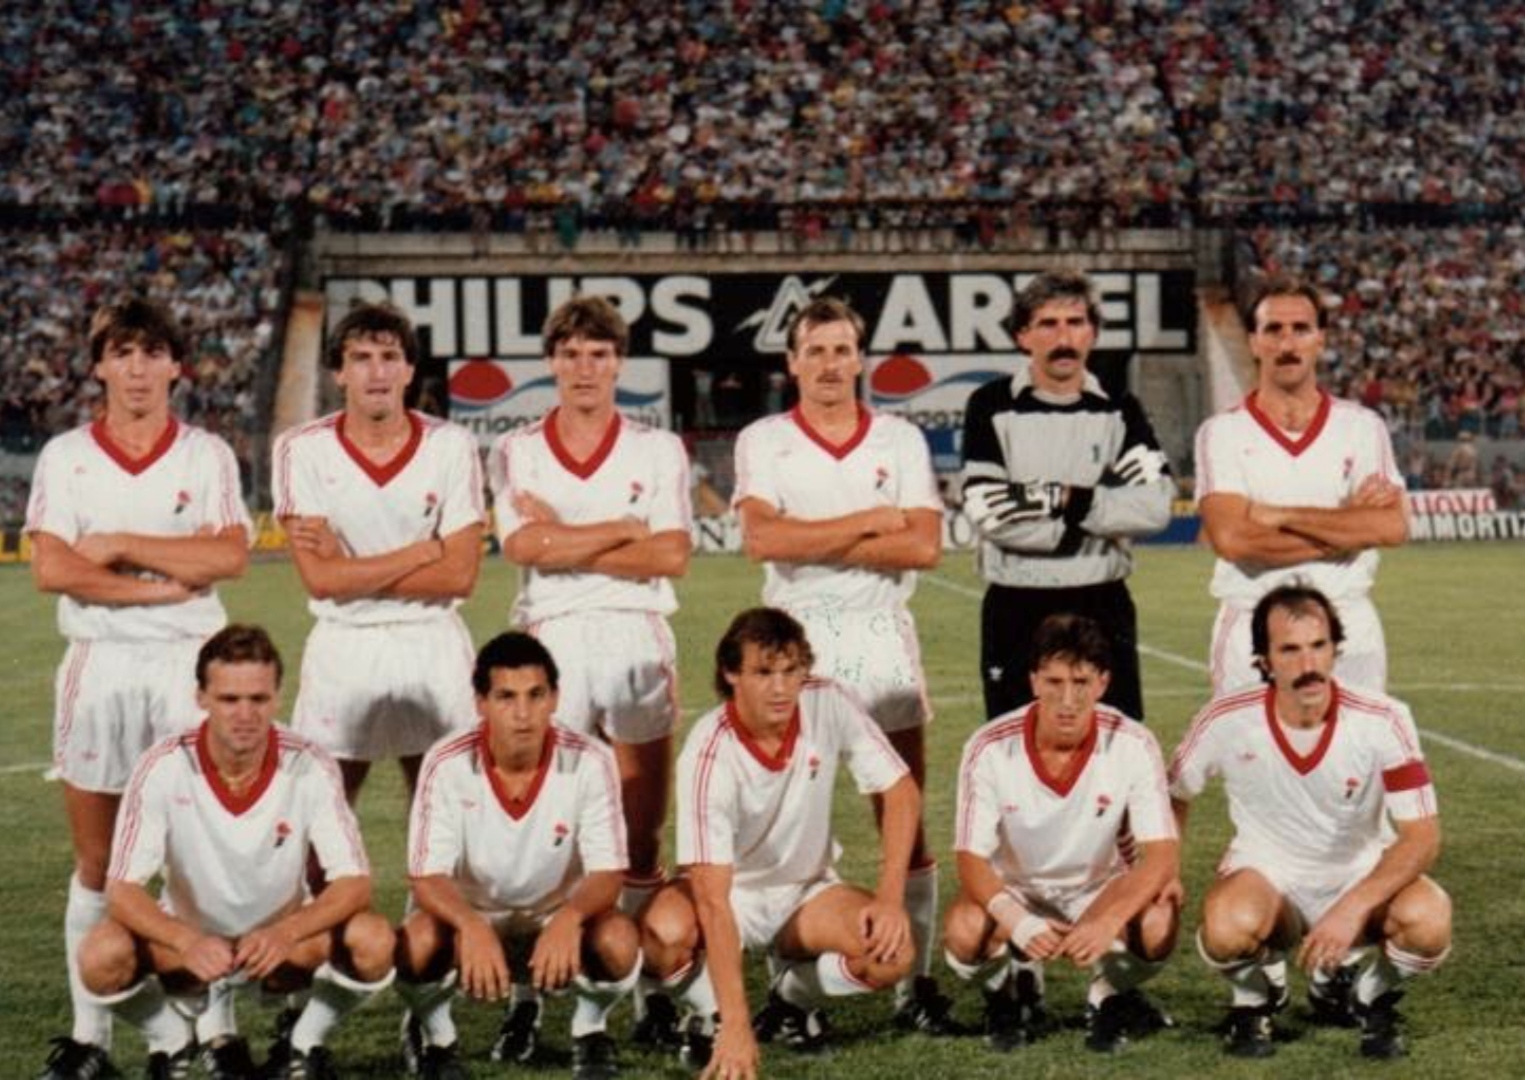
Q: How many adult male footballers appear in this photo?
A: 11